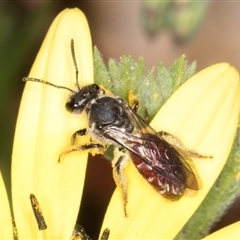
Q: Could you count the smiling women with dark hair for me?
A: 0